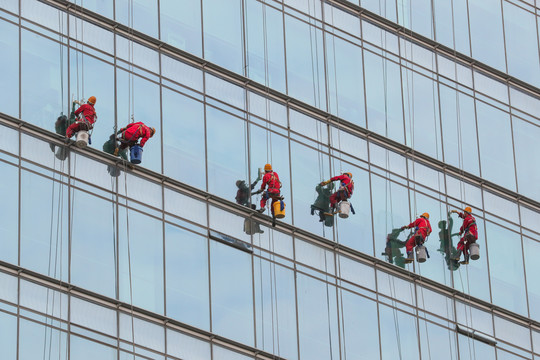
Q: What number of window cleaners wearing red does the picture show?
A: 6